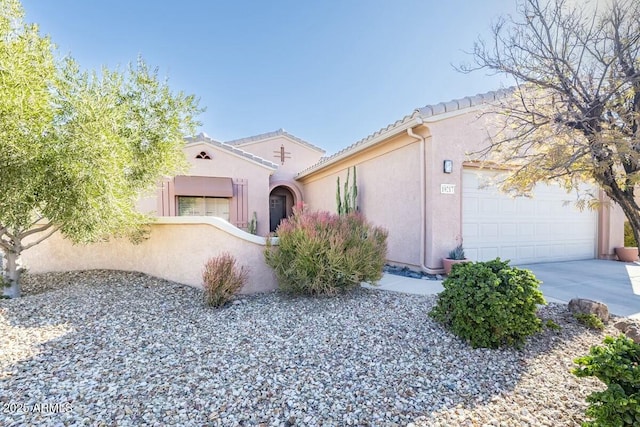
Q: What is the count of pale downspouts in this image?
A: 1